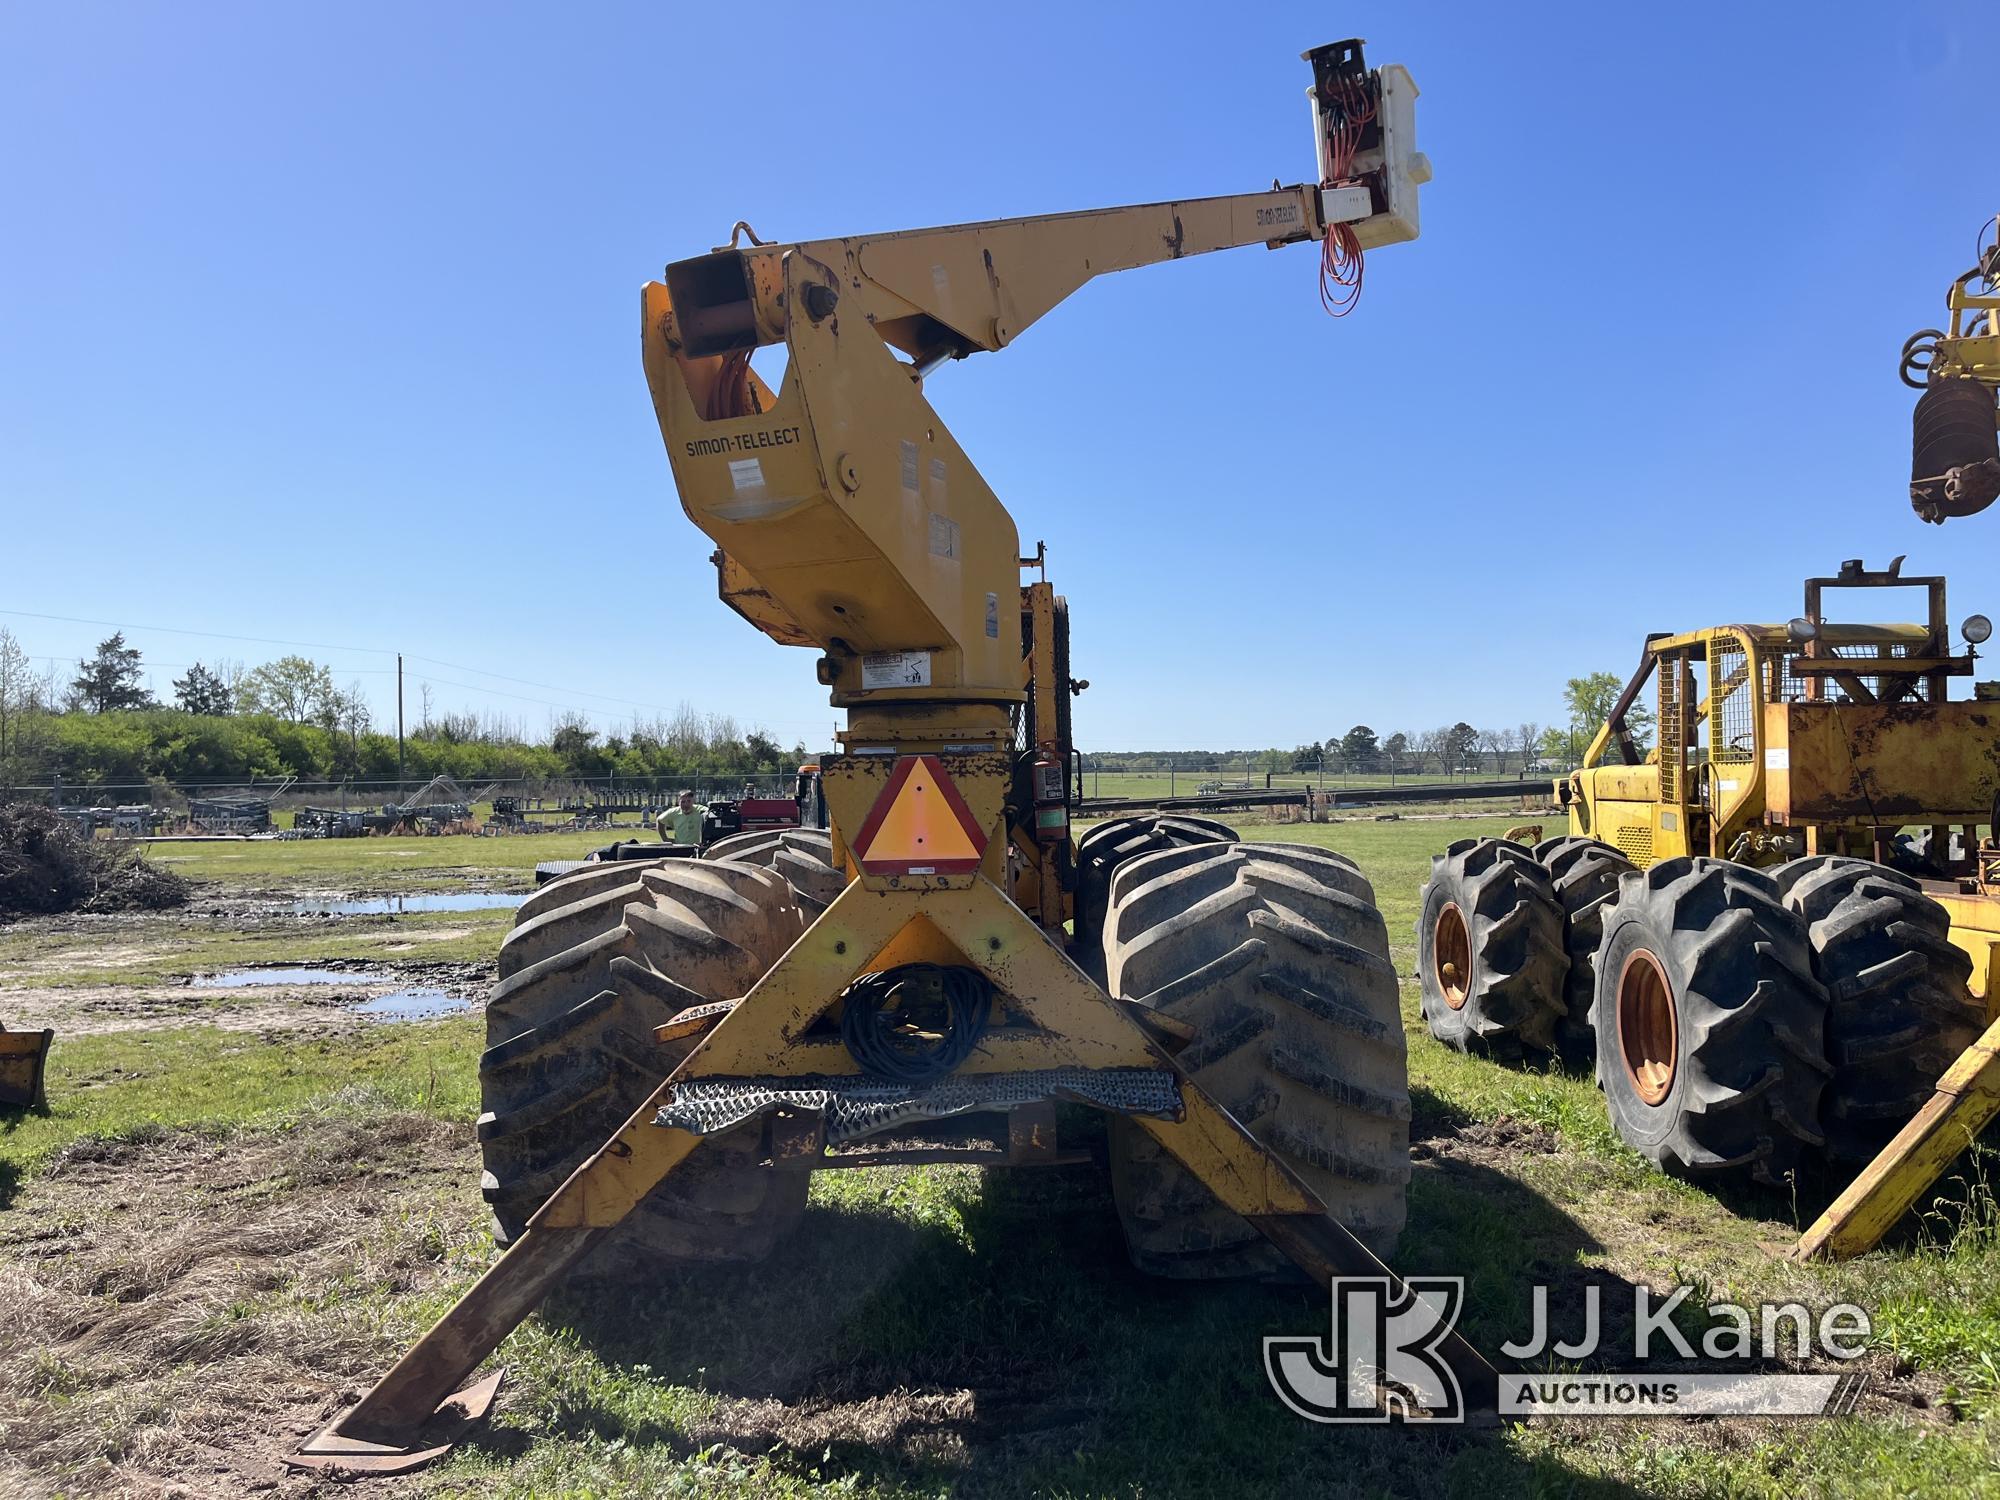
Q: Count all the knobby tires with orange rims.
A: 2